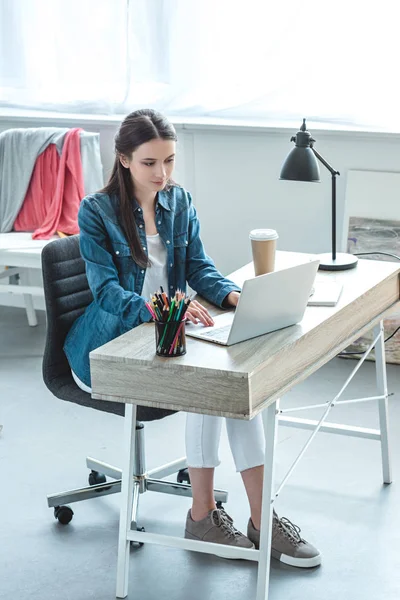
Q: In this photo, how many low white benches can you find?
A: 1